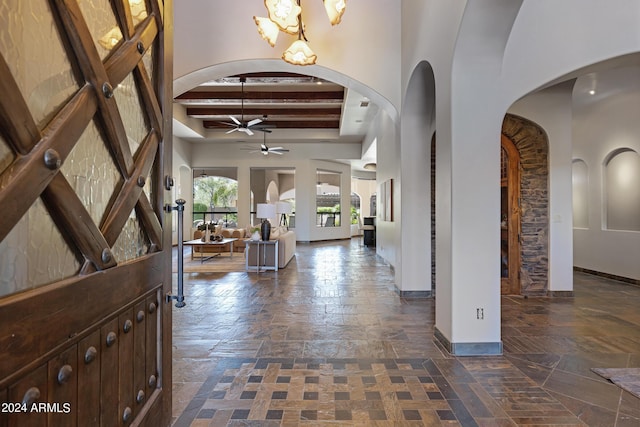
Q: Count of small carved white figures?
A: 0